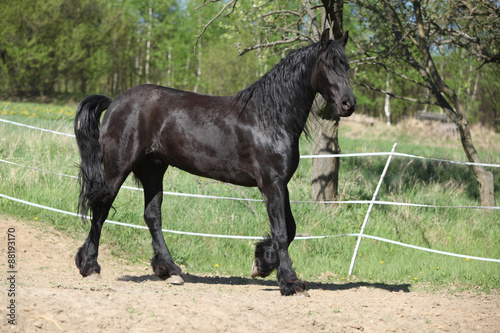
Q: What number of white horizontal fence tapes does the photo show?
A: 3